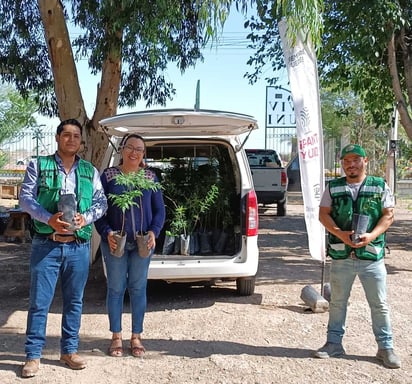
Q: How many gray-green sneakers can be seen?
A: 2